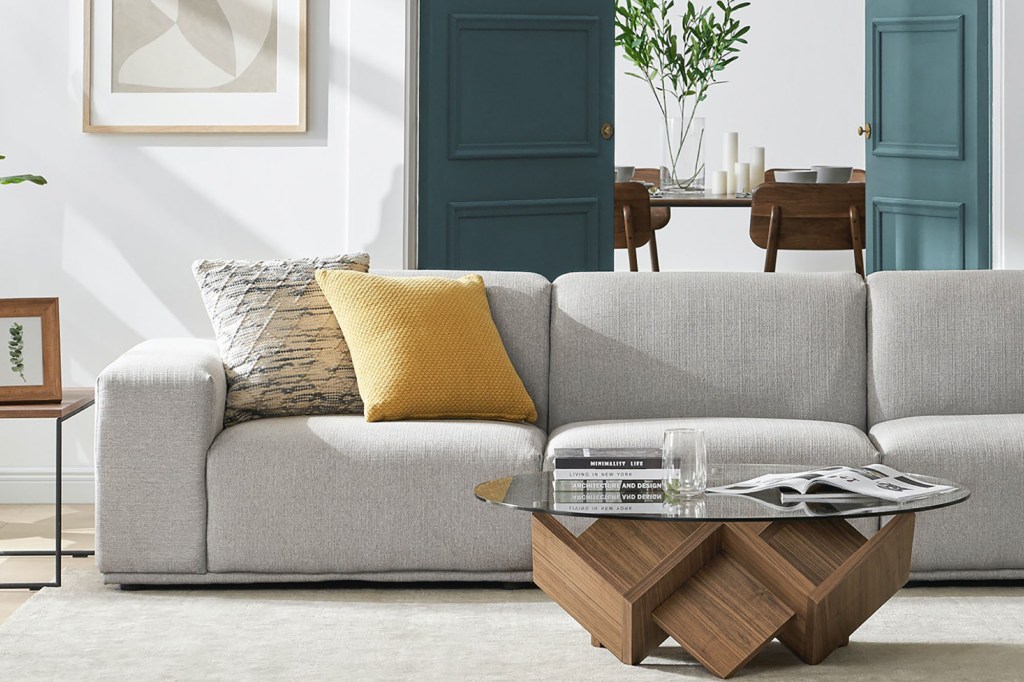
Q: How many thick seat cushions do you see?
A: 3